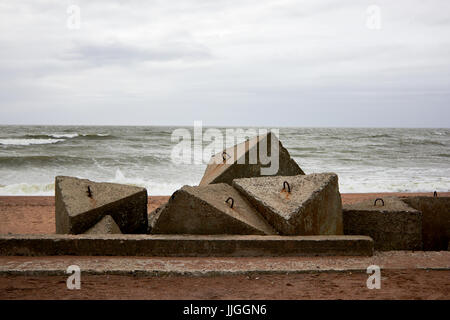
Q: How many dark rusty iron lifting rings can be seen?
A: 6